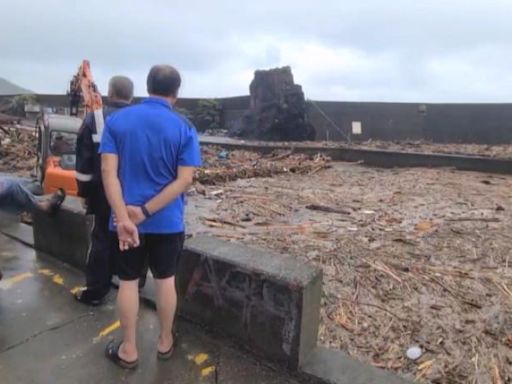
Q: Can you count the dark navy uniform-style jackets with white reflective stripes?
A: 1